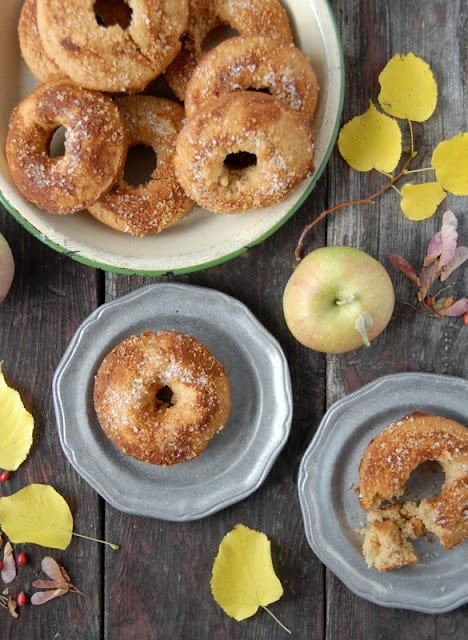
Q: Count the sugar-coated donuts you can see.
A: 9